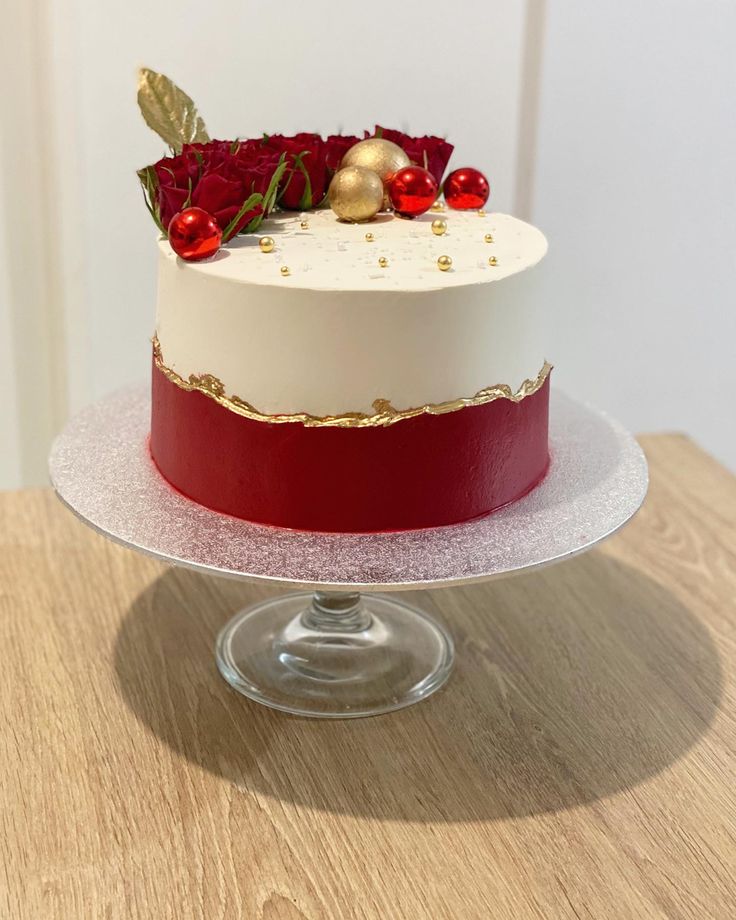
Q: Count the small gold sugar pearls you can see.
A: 11